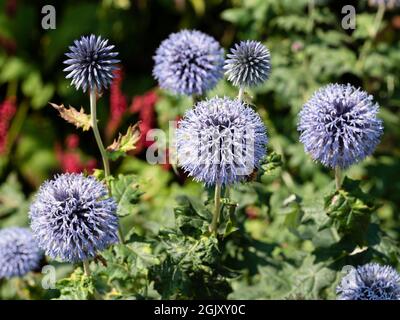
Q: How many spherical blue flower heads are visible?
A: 8